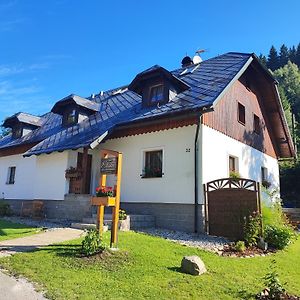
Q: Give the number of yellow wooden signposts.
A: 1